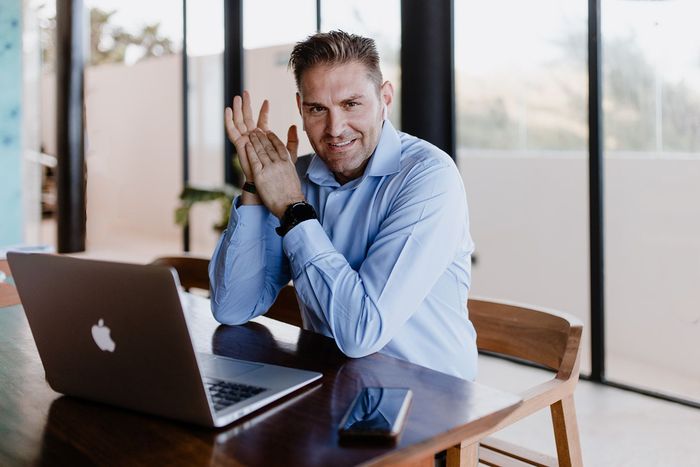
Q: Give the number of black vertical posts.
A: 6